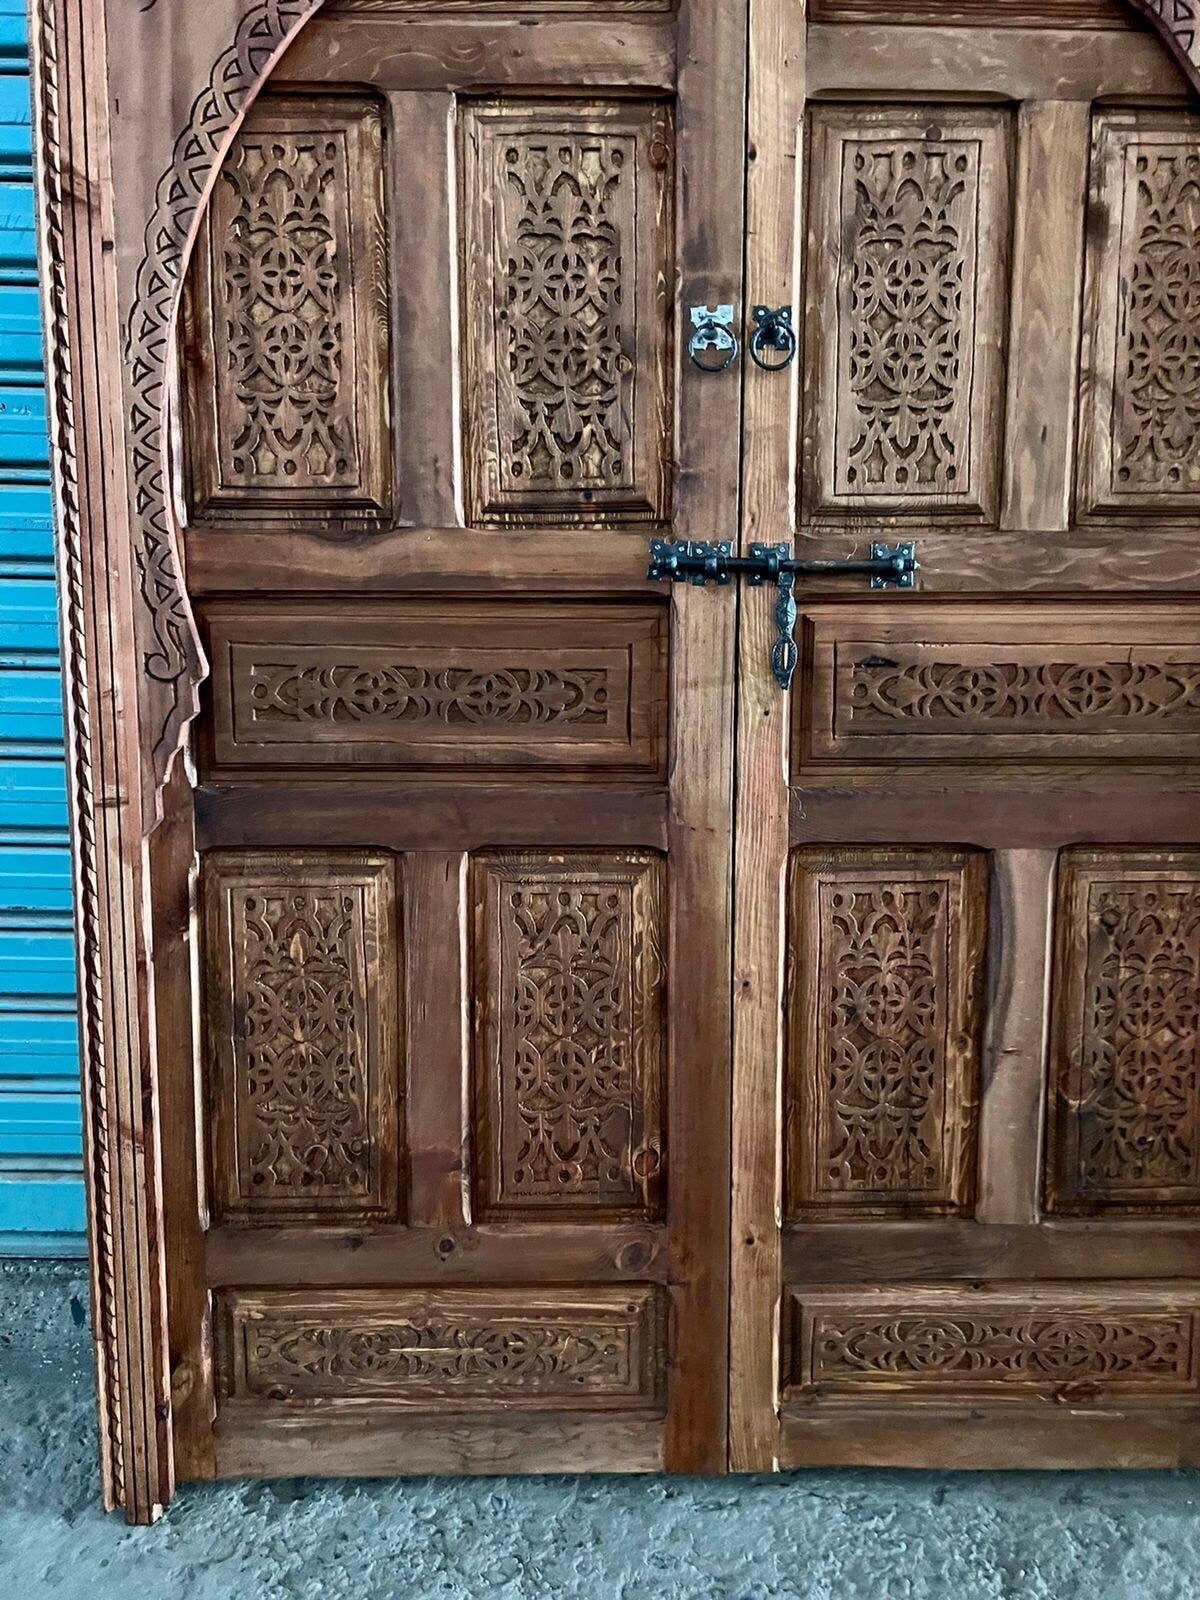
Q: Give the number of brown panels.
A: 12